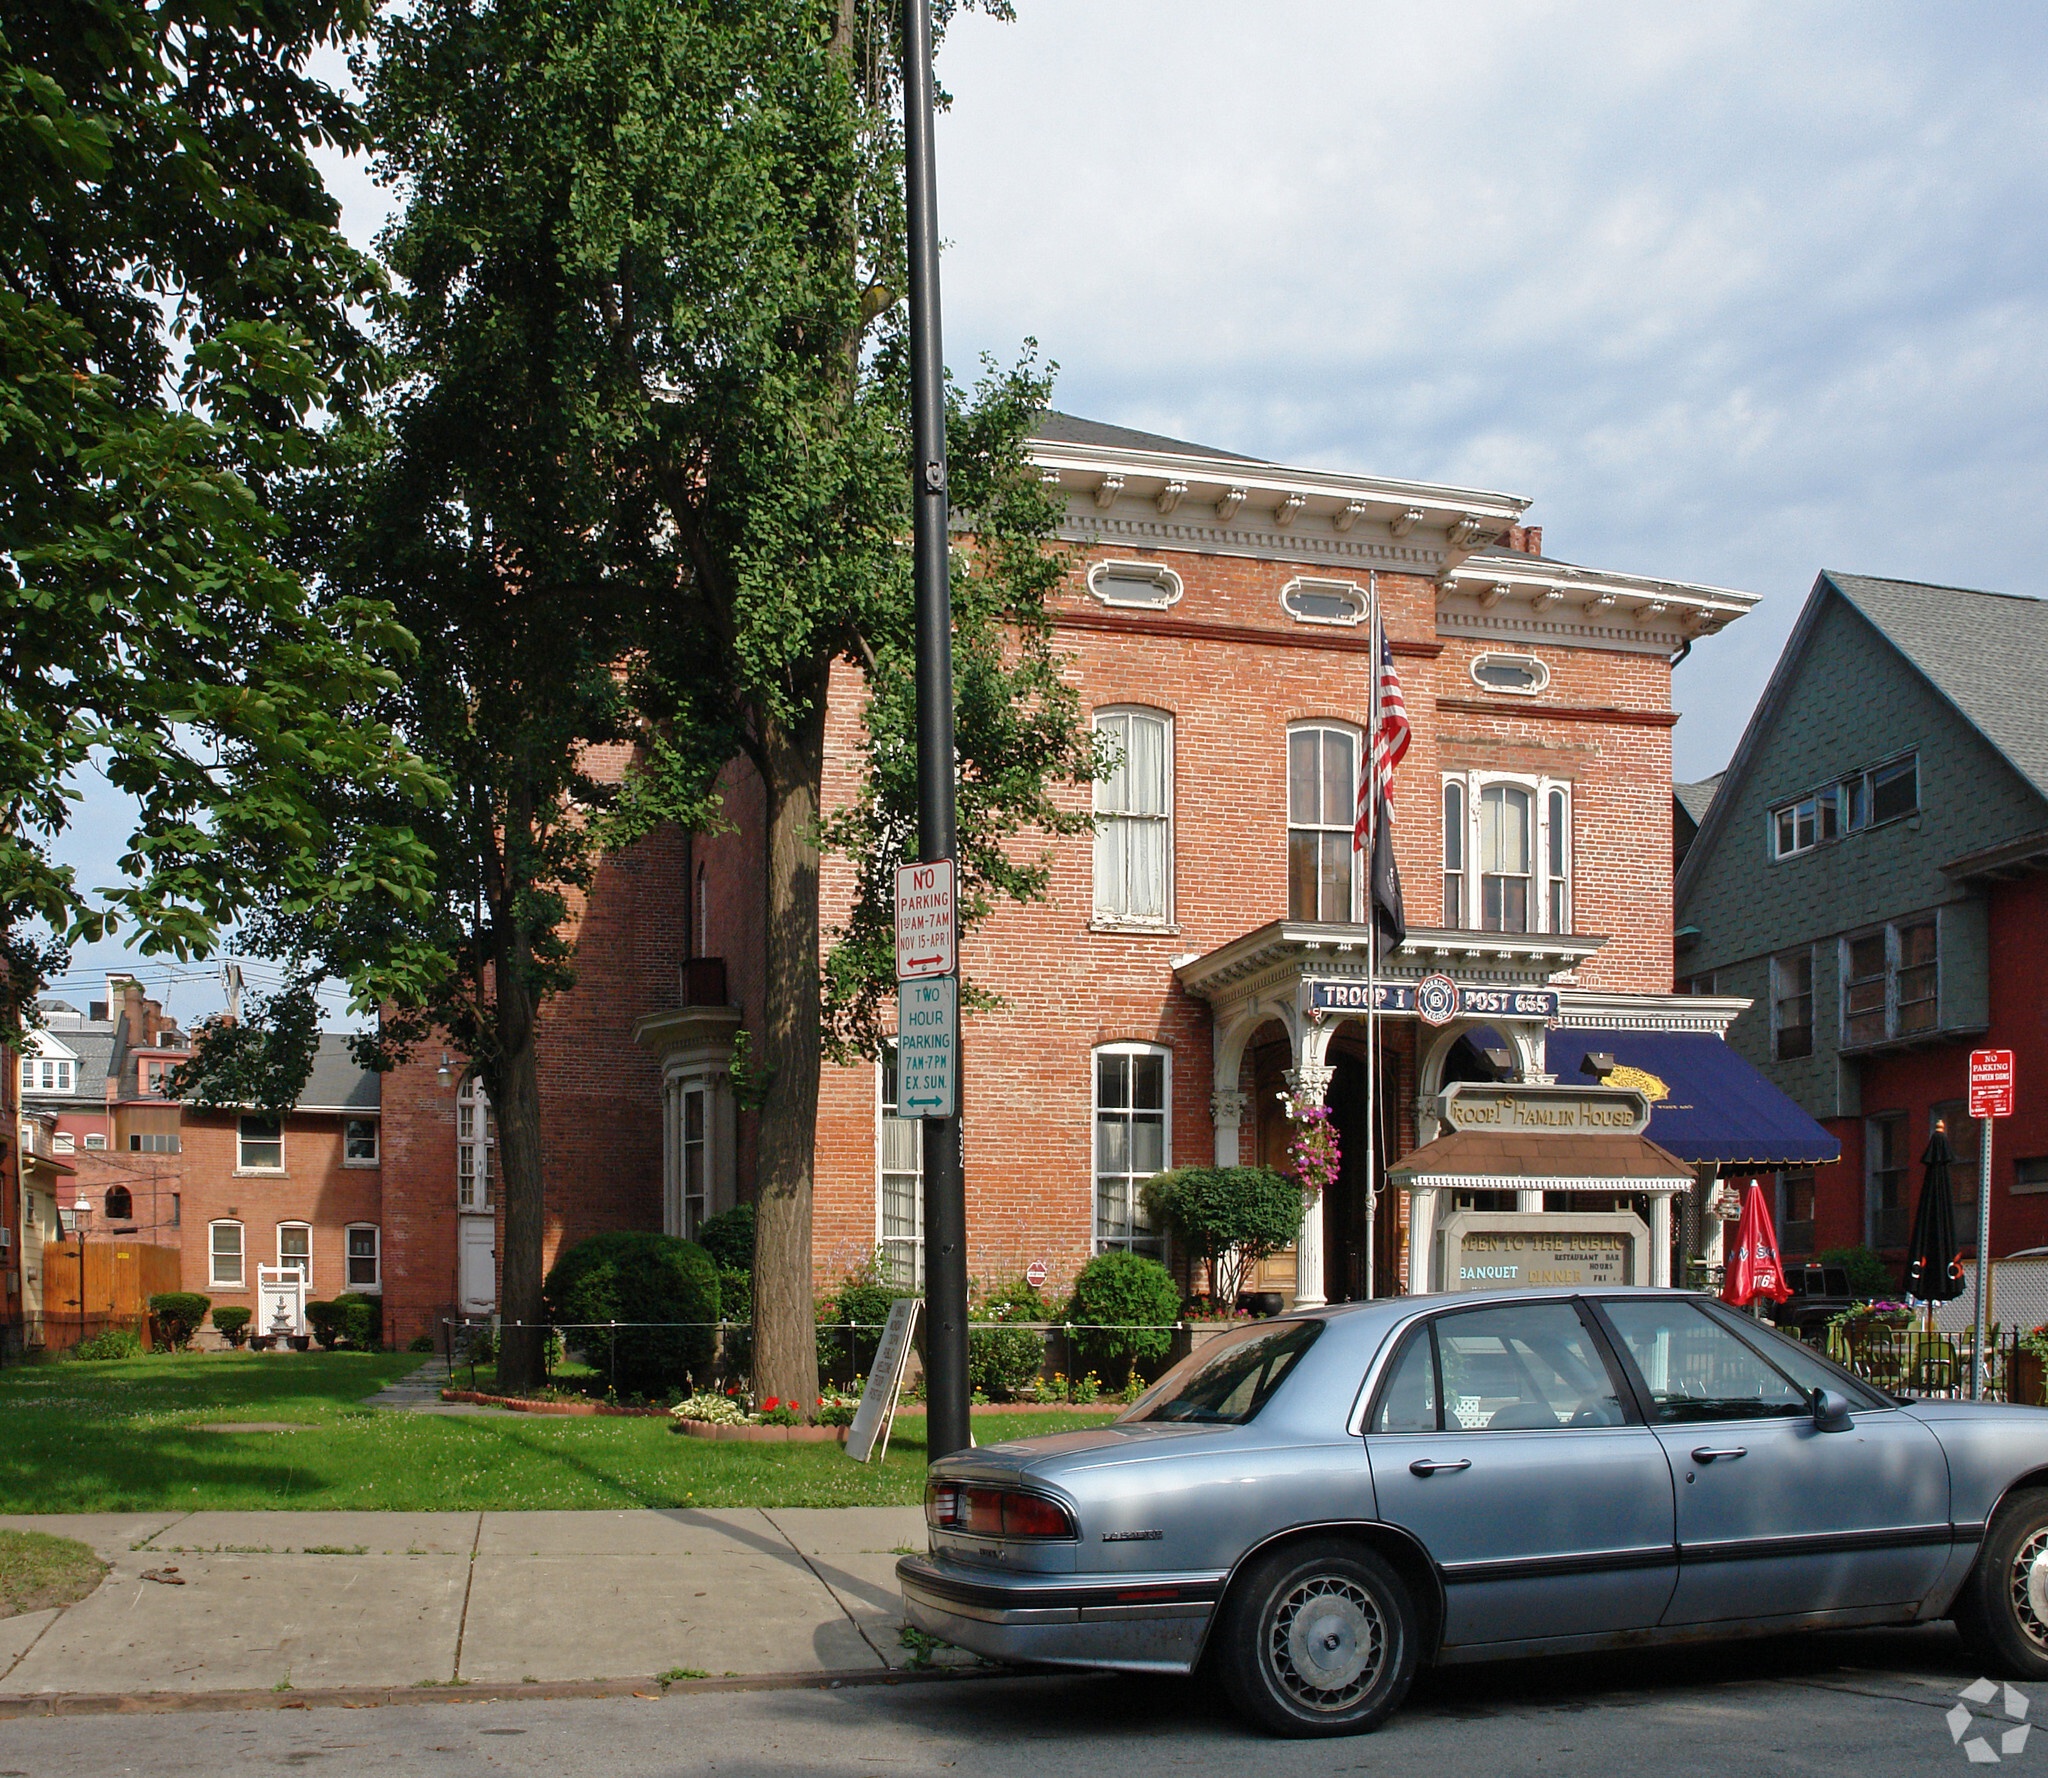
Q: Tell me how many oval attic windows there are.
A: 3